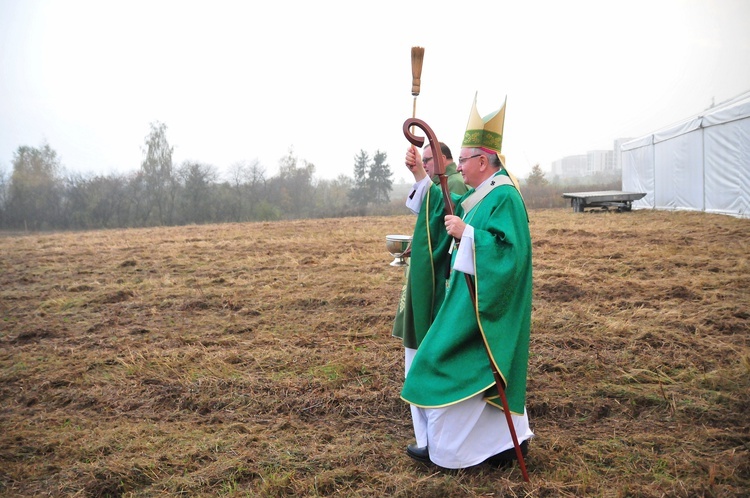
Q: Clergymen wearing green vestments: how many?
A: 2